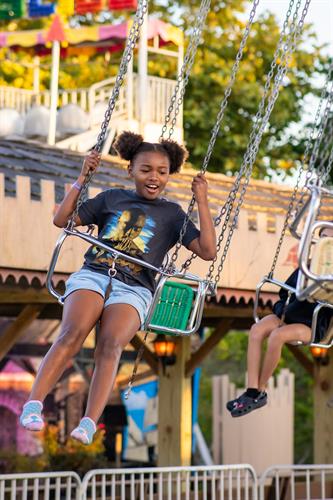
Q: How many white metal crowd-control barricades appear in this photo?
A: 3